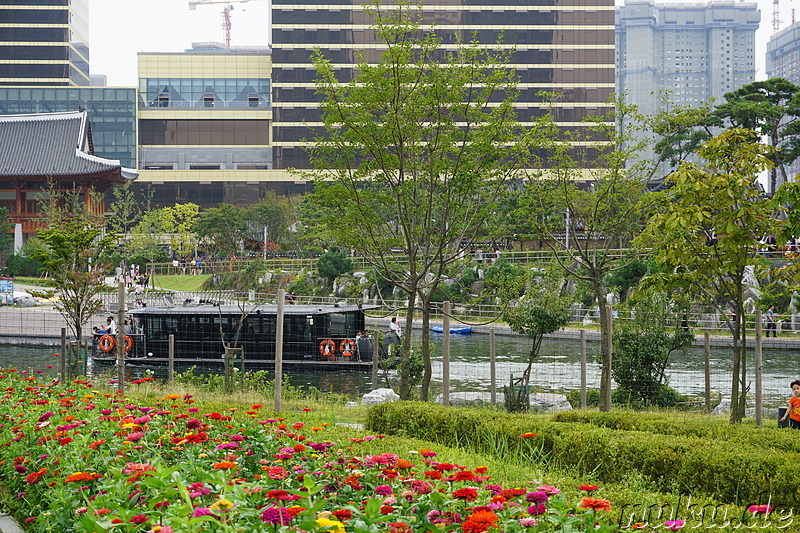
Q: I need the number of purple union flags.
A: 0